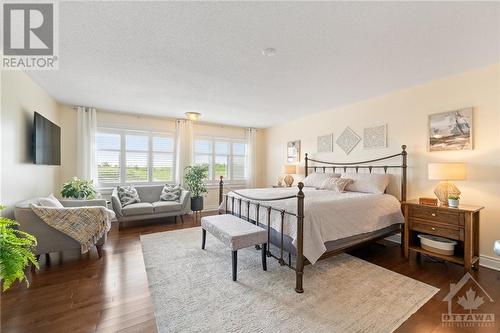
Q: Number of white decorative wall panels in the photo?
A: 3